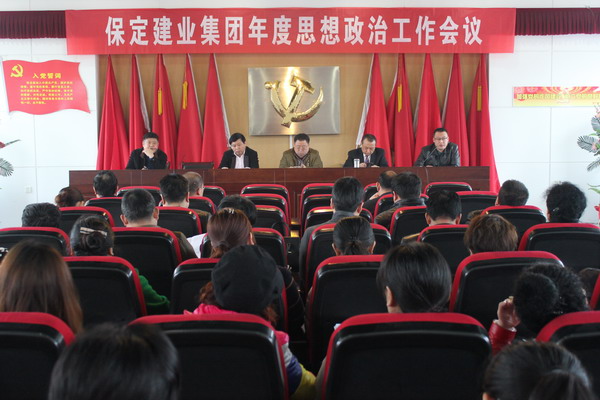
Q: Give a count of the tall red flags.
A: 10